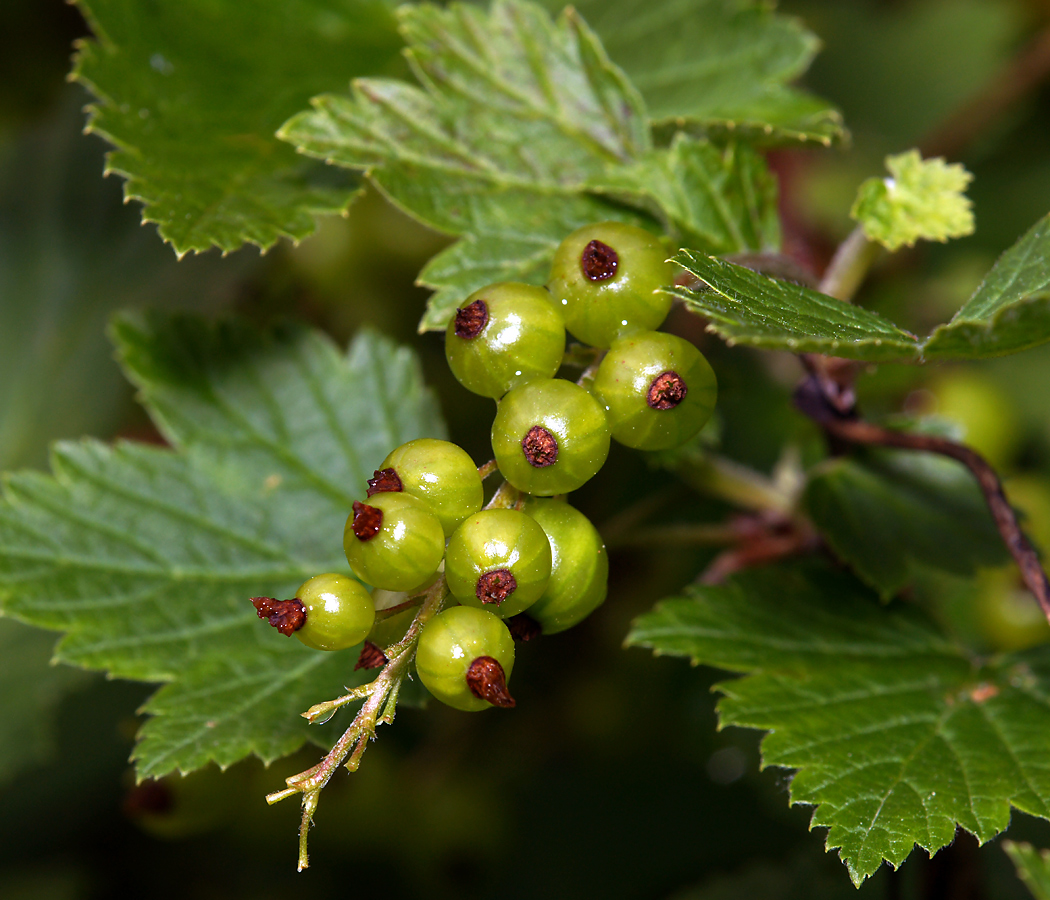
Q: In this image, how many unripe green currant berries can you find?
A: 11